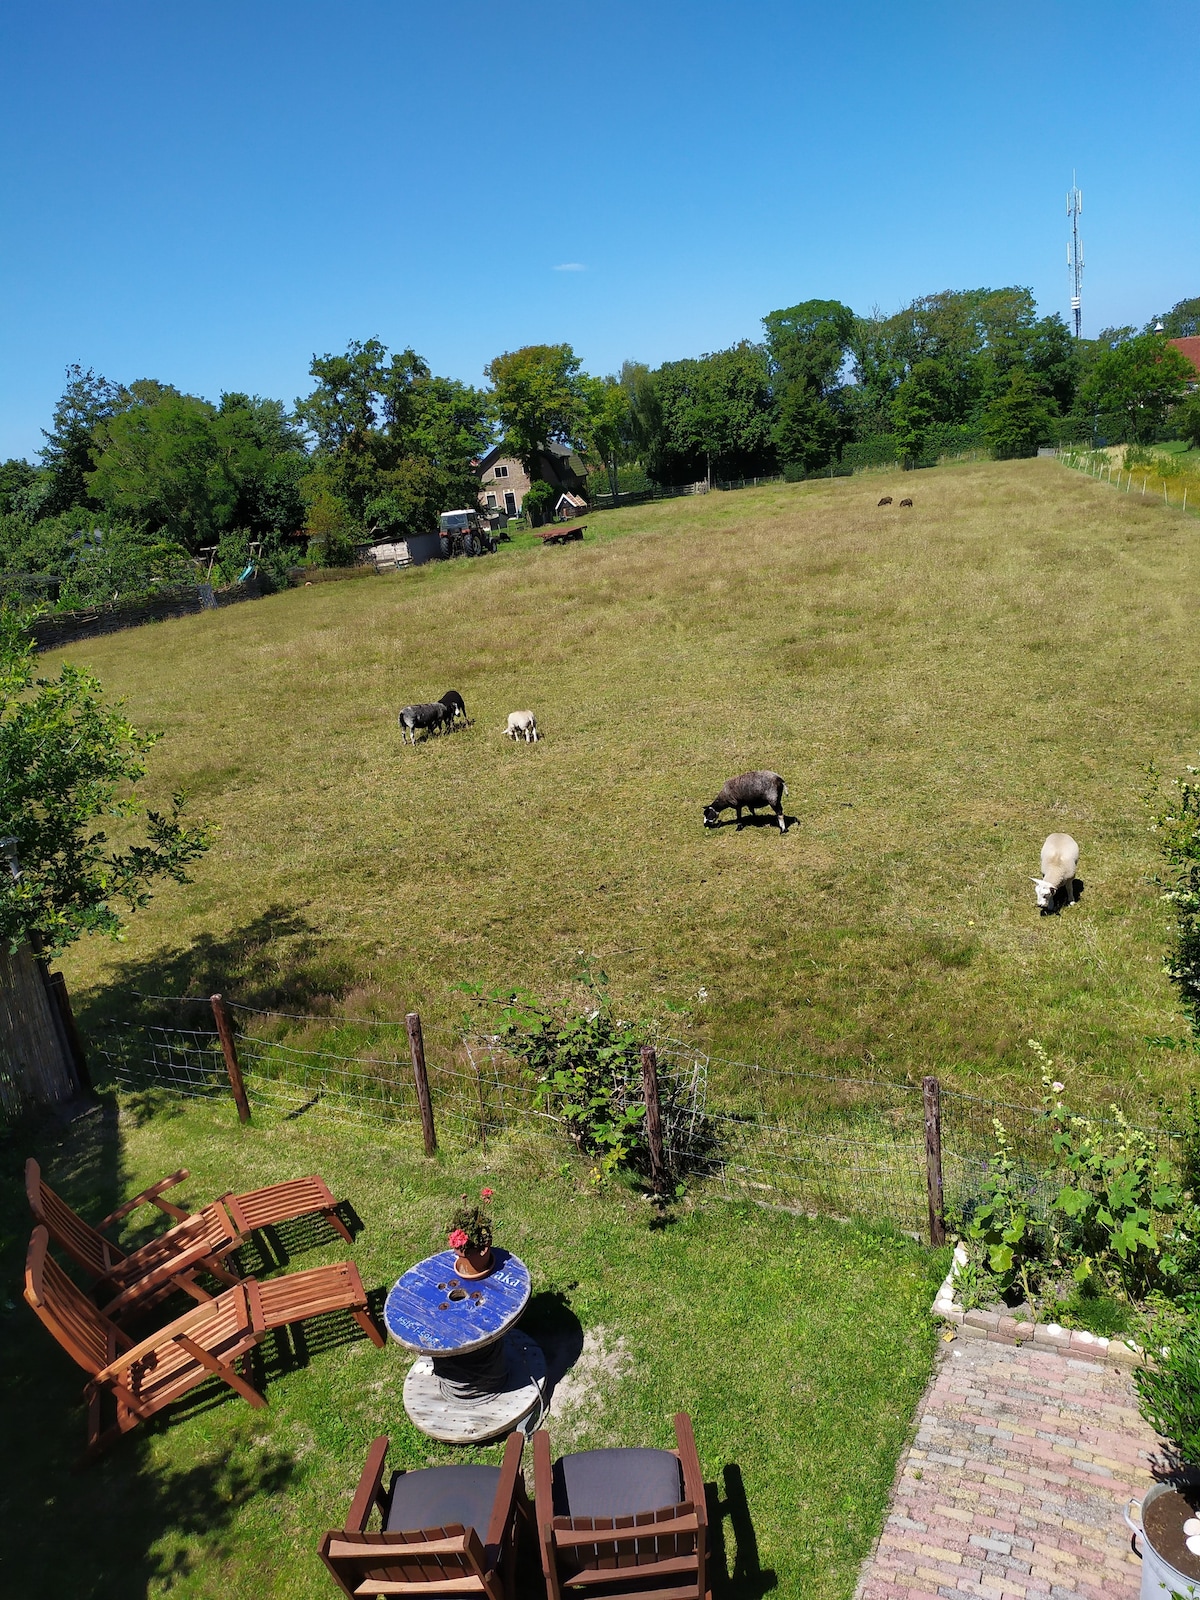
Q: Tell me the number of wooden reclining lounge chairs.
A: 2